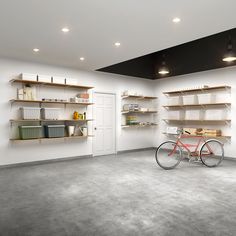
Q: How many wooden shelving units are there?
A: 3